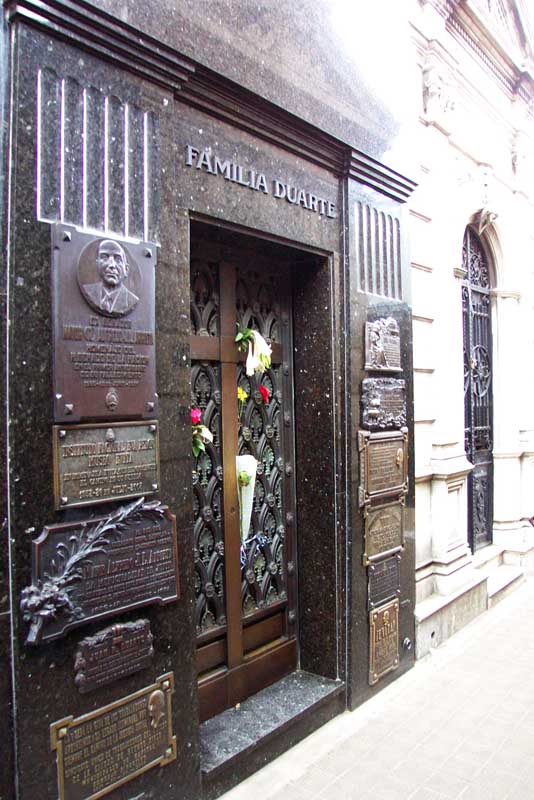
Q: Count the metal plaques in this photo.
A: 11